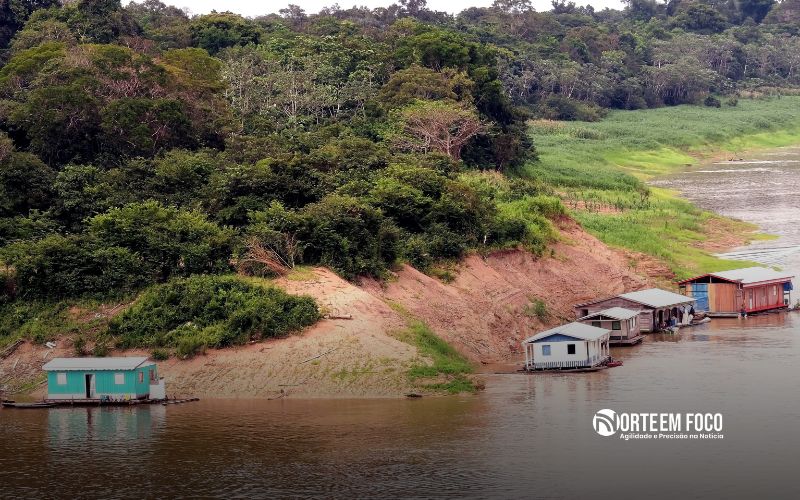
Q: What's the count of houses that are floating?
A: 5